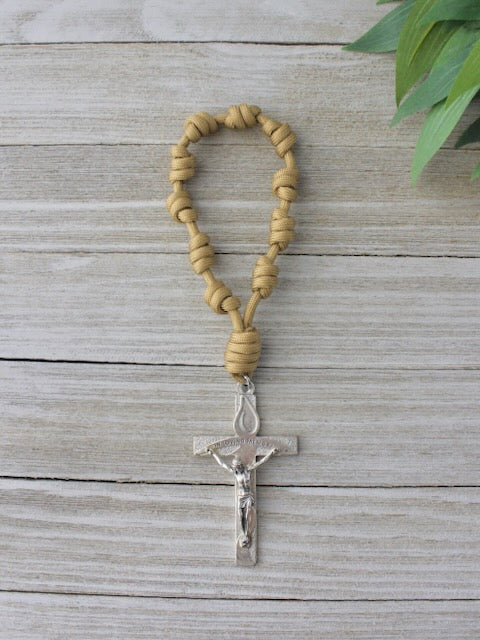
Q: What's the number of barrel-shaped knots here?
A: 11